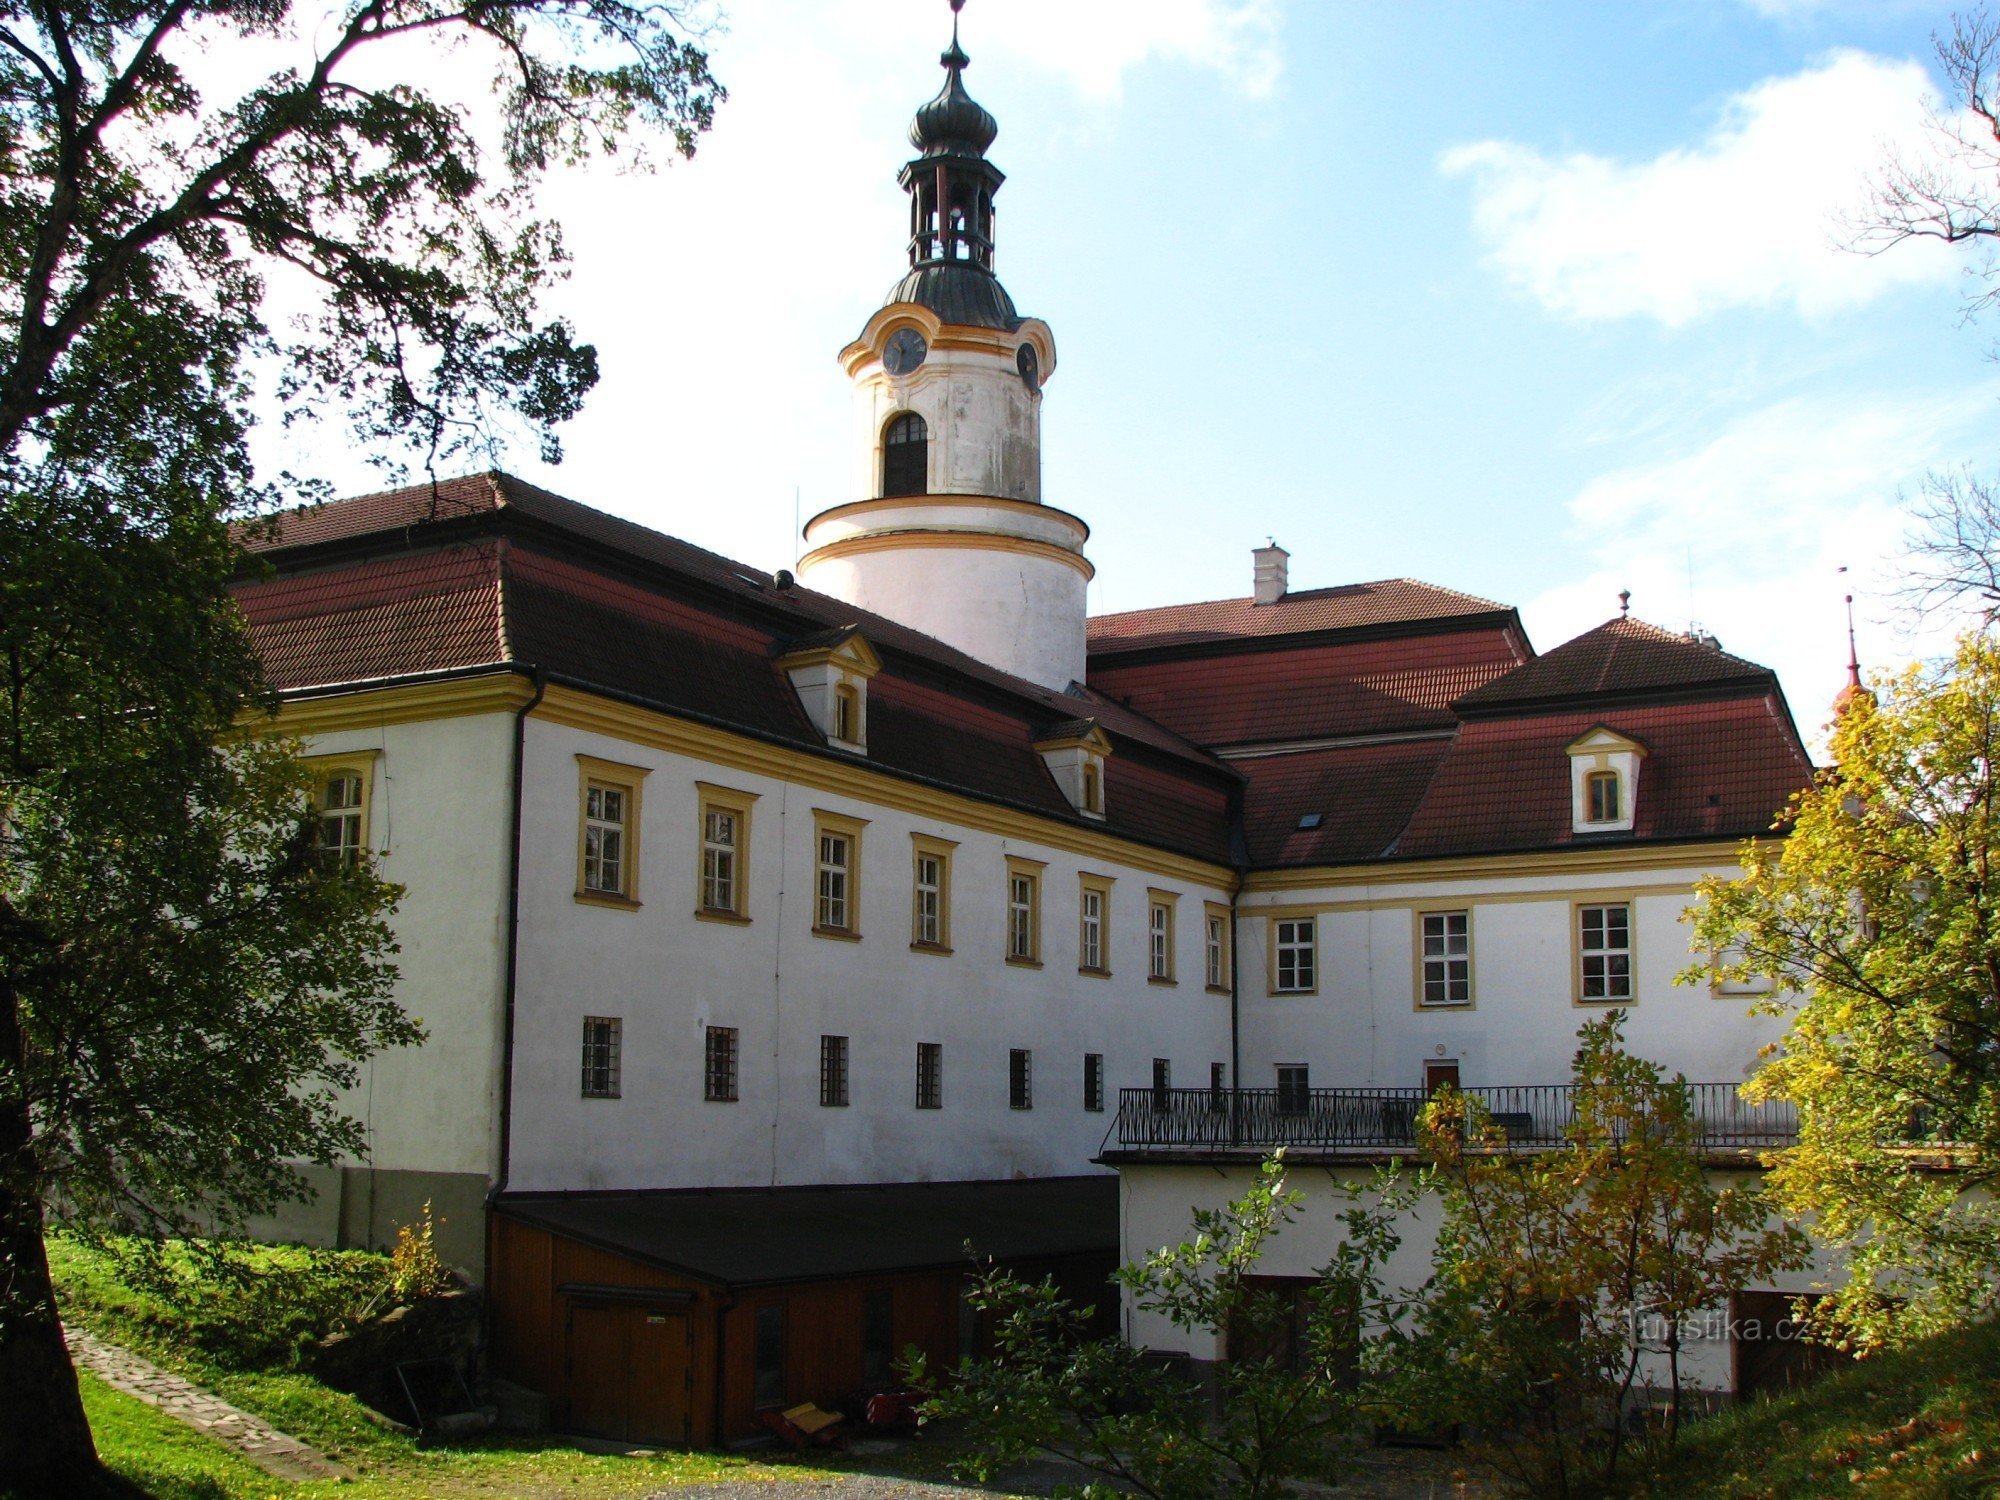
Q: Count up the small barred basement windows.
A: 8